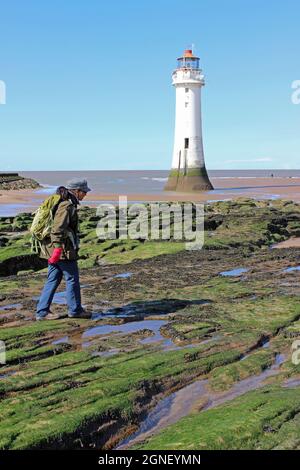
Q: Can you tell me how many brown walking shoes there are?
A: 2